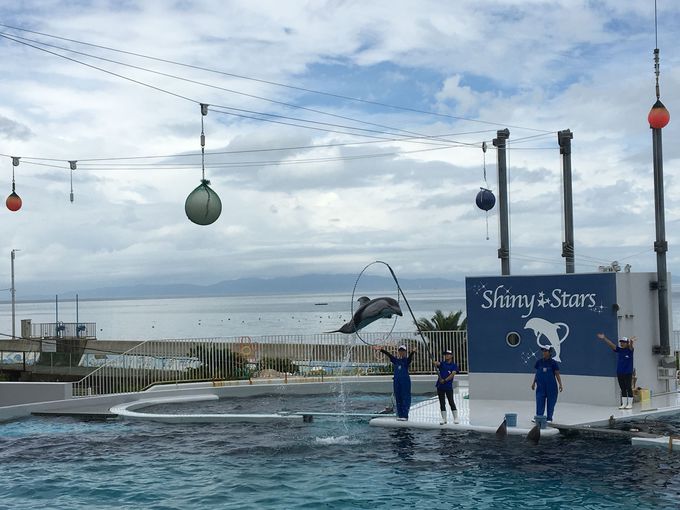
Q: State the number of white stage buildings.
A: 1